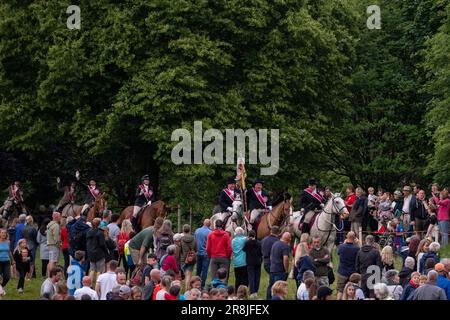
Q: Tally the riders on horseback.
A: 7